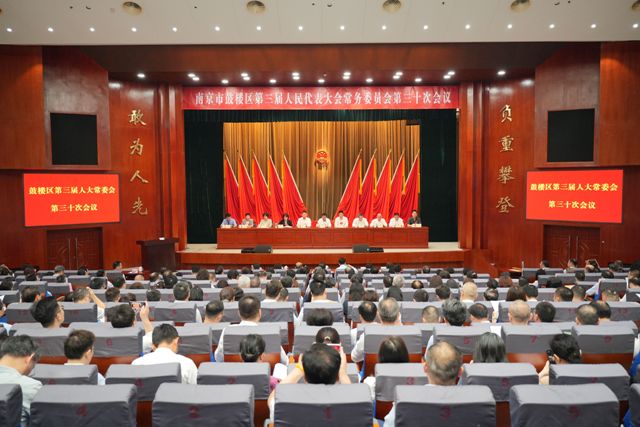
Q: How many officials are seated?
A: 11